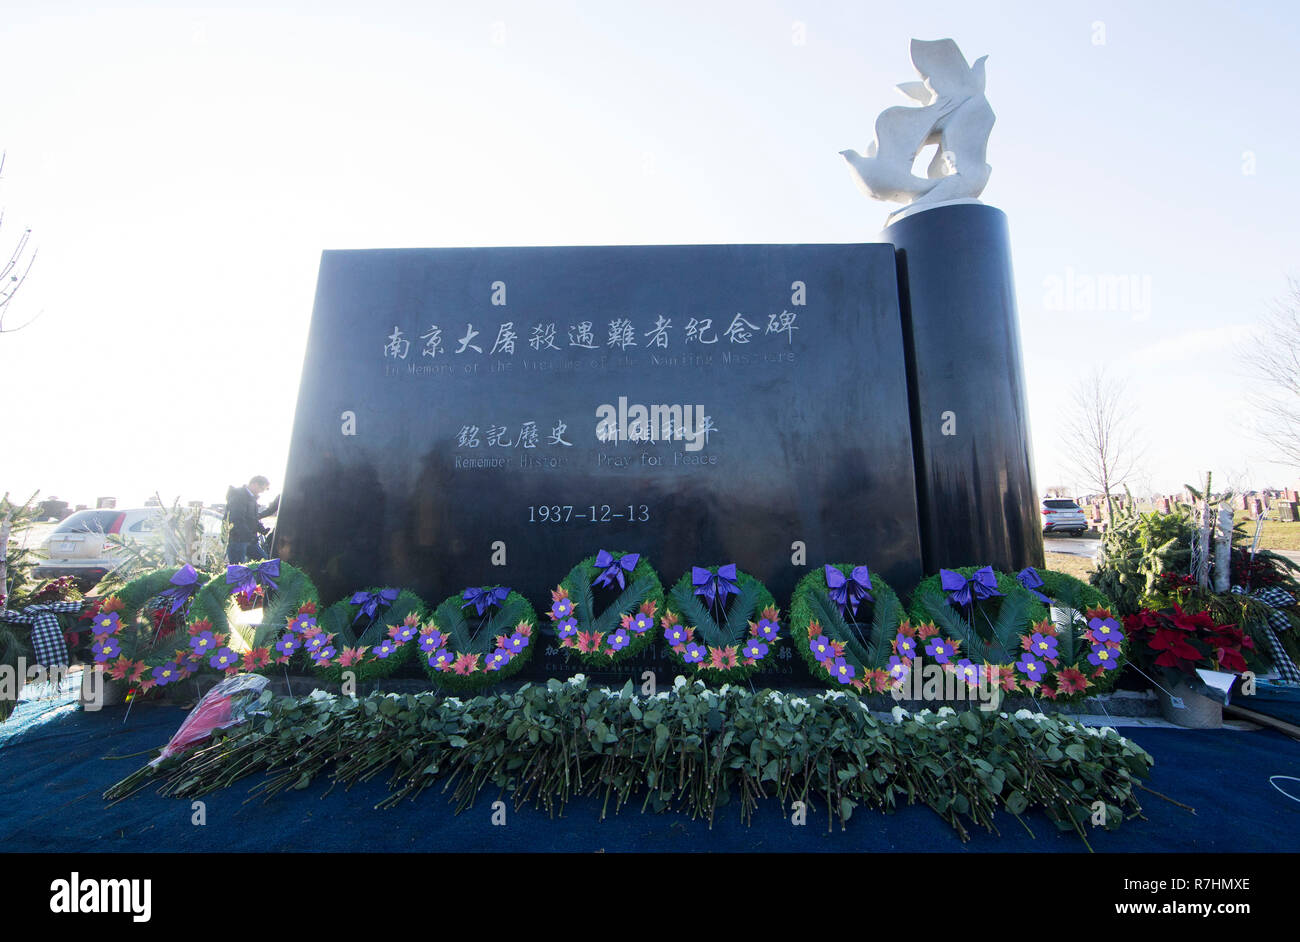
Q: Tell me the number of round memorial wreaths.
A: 9